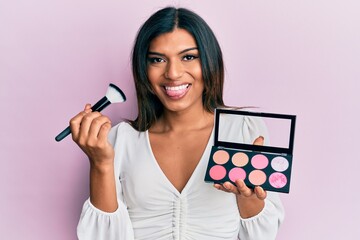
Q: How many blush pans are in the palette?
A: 8